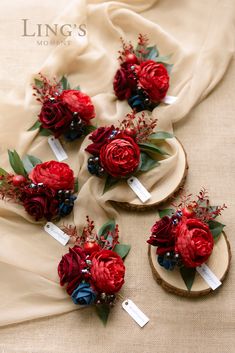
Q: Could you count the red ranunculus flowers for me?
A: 6